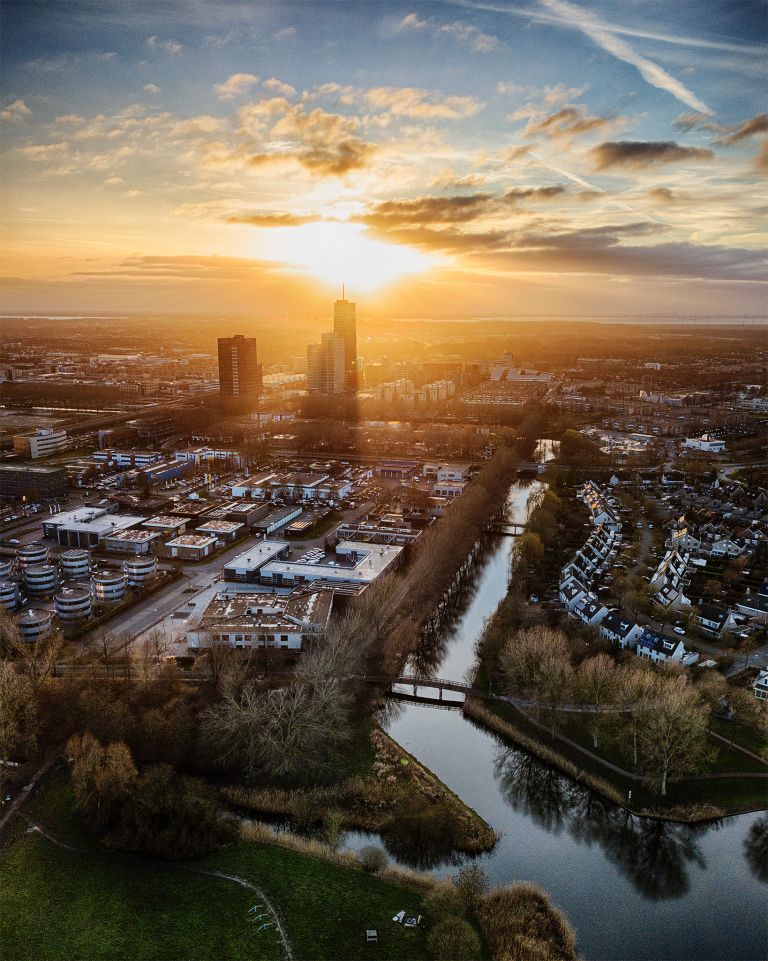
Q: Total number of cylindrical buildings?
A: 9